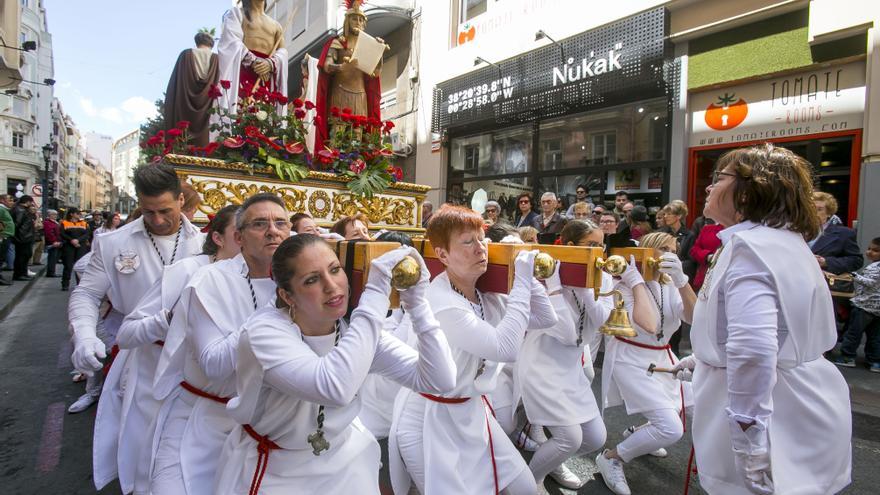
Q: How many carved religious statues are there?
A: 3